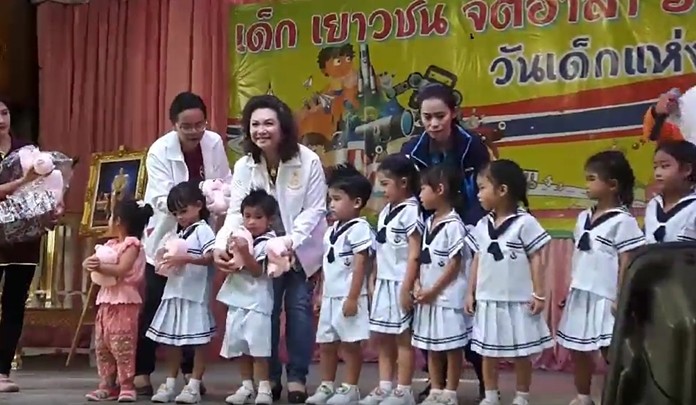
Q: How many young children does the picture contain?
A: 9